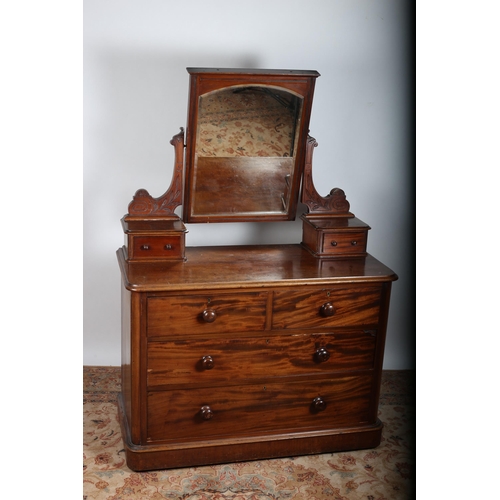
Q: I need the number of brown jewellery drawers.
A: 2